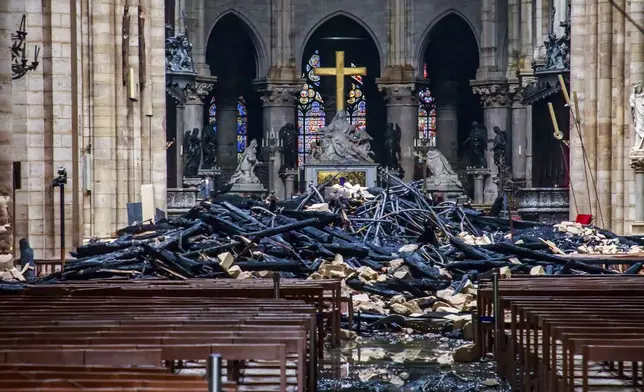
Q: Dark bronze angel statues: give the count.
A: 6